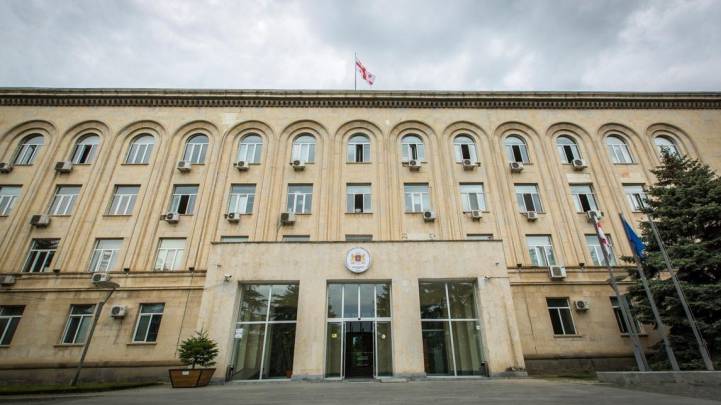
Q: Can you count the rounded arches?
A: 13